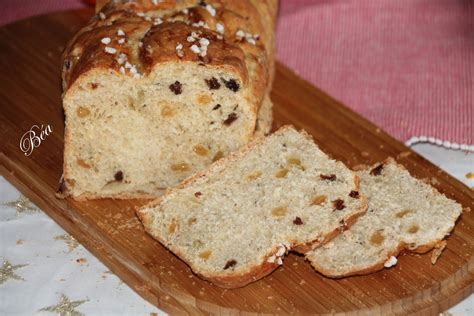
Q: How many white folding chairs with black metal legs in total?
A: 0